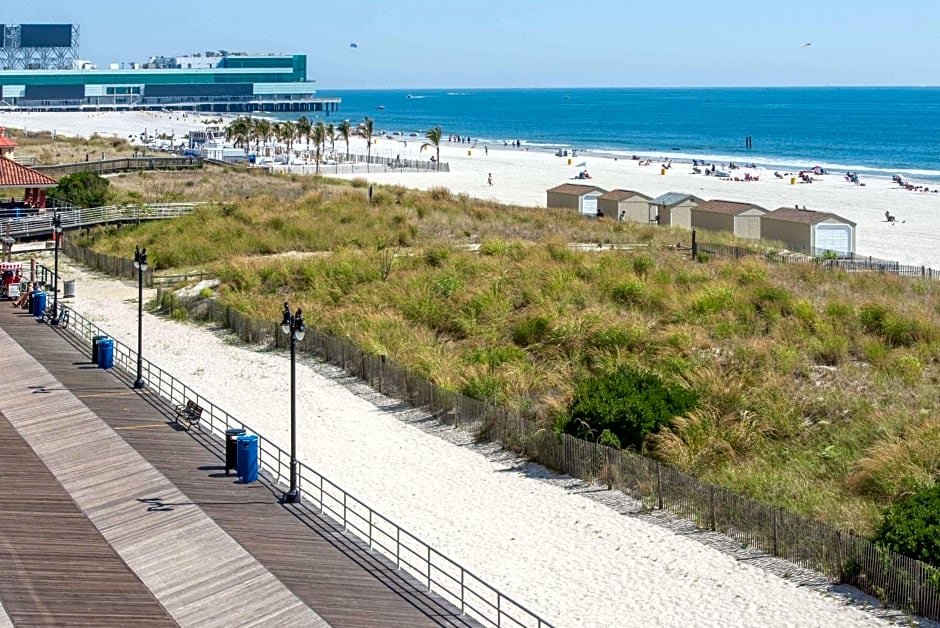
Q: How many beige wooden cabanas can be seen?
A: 5